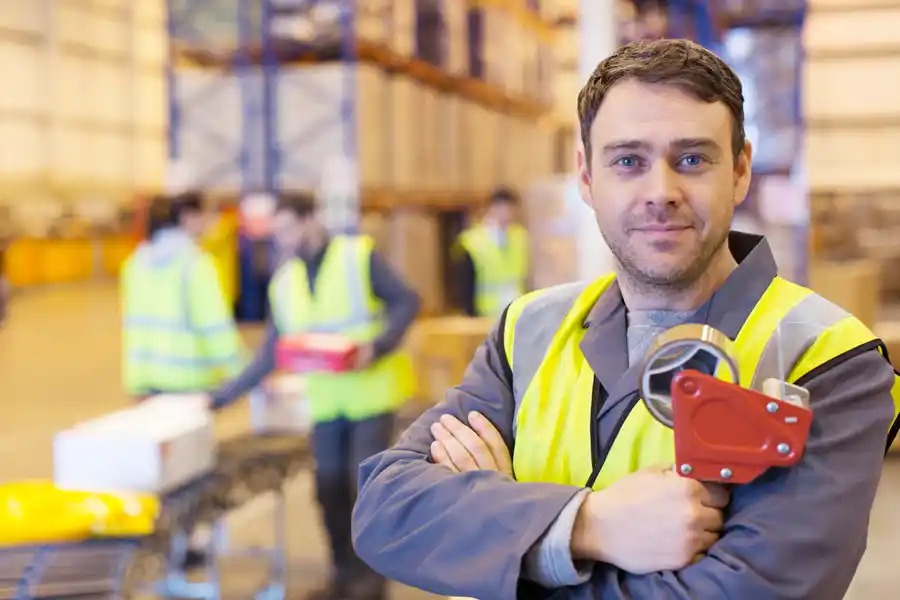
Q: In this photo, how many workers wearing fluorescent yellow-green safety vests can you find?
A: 4